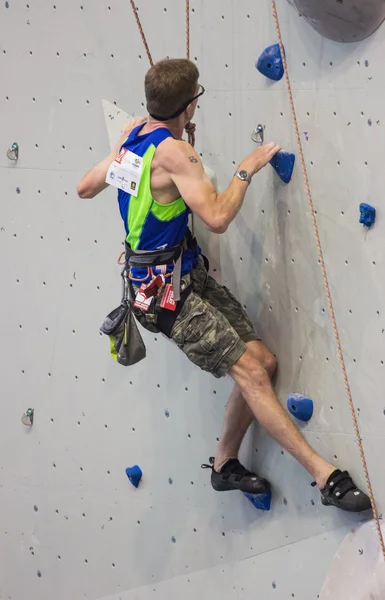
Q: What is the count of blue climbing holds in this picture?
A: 6